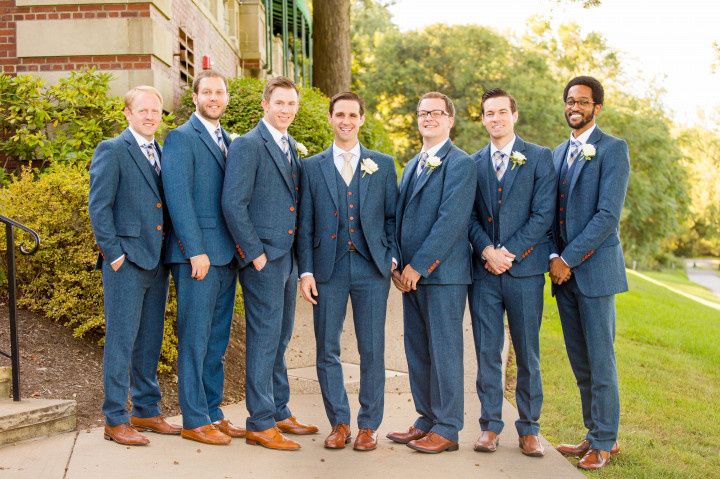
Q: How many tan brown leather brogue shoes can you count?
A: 14